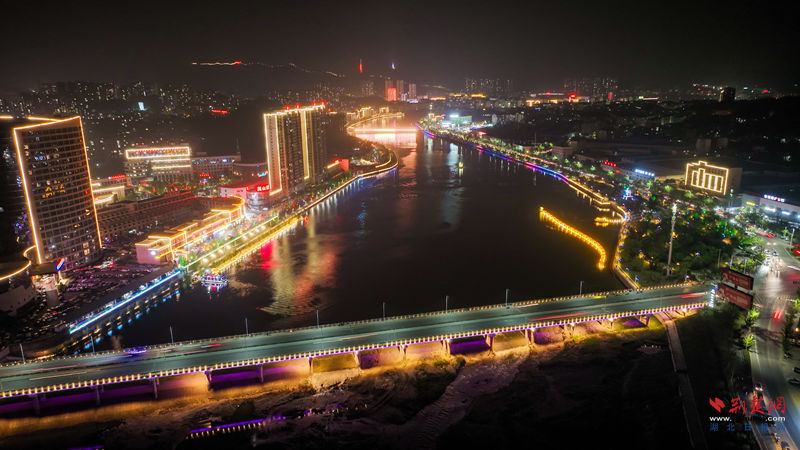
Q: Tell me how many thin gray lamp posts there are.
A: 9